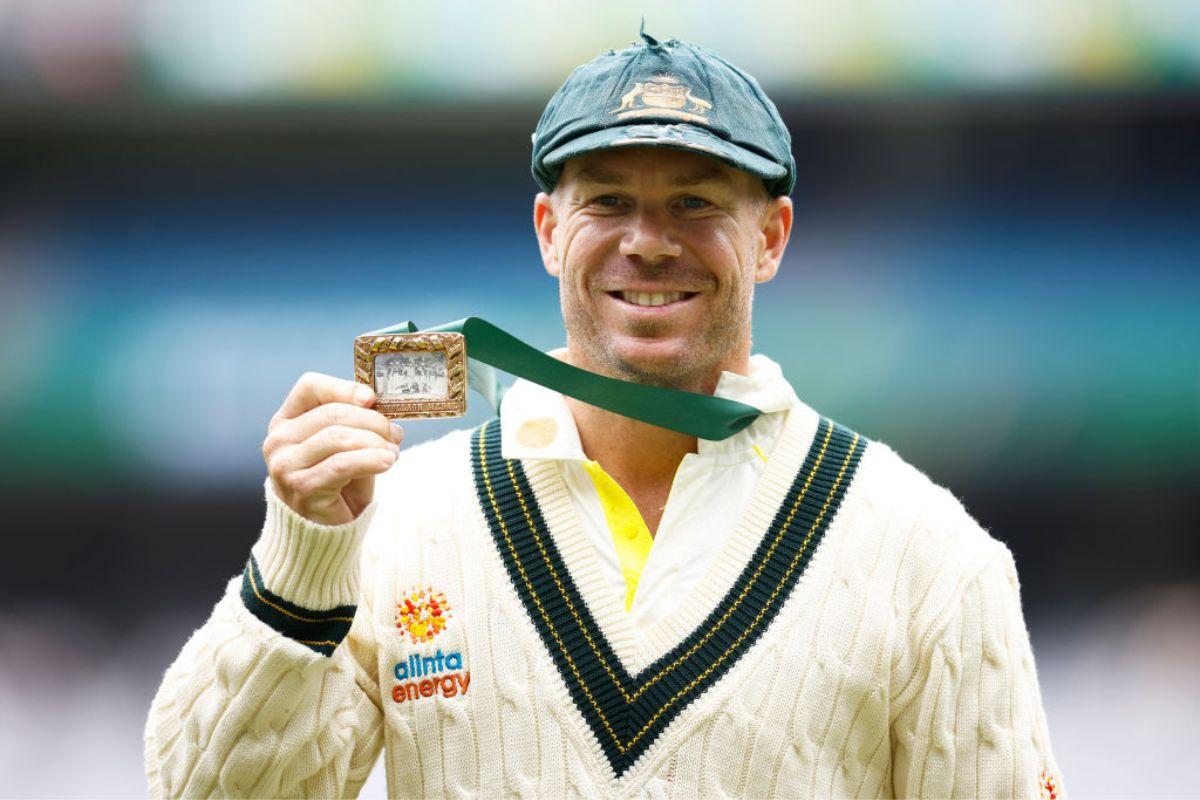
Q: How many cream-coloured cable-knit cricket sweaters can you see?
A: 1